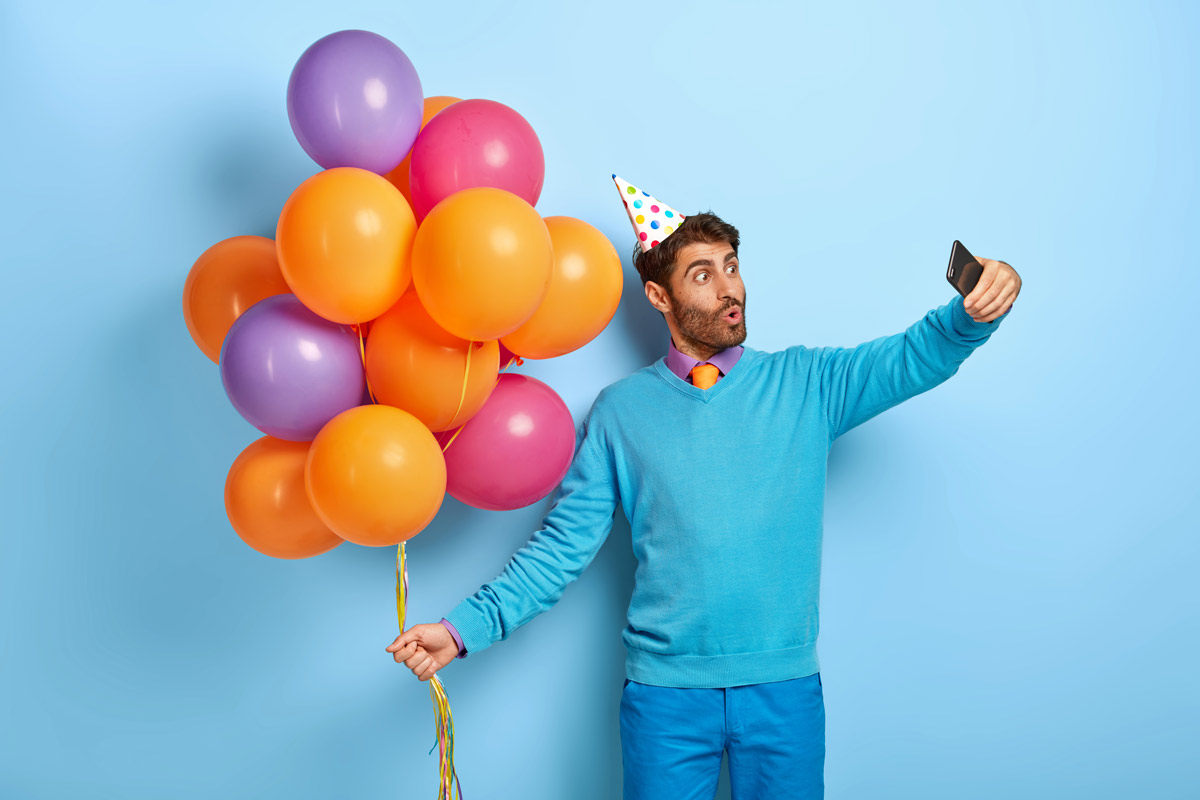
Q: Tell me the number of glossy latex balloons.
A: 12